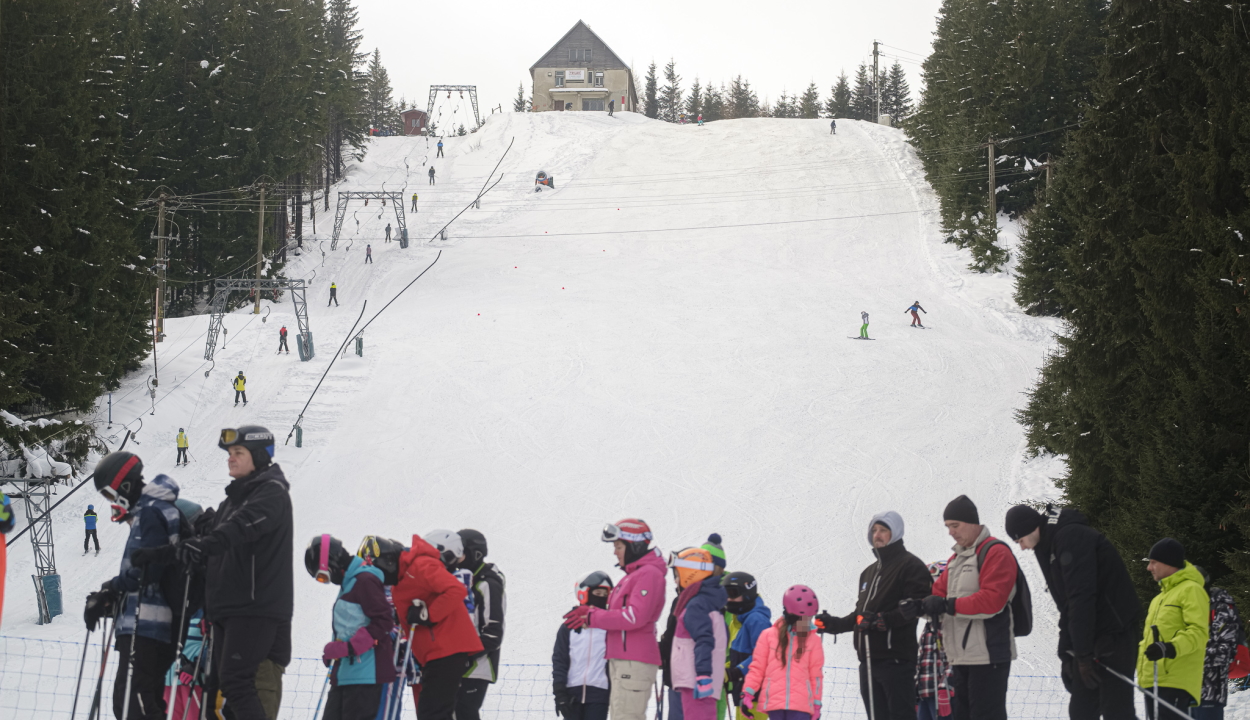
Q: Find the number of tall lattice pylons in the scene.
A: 4